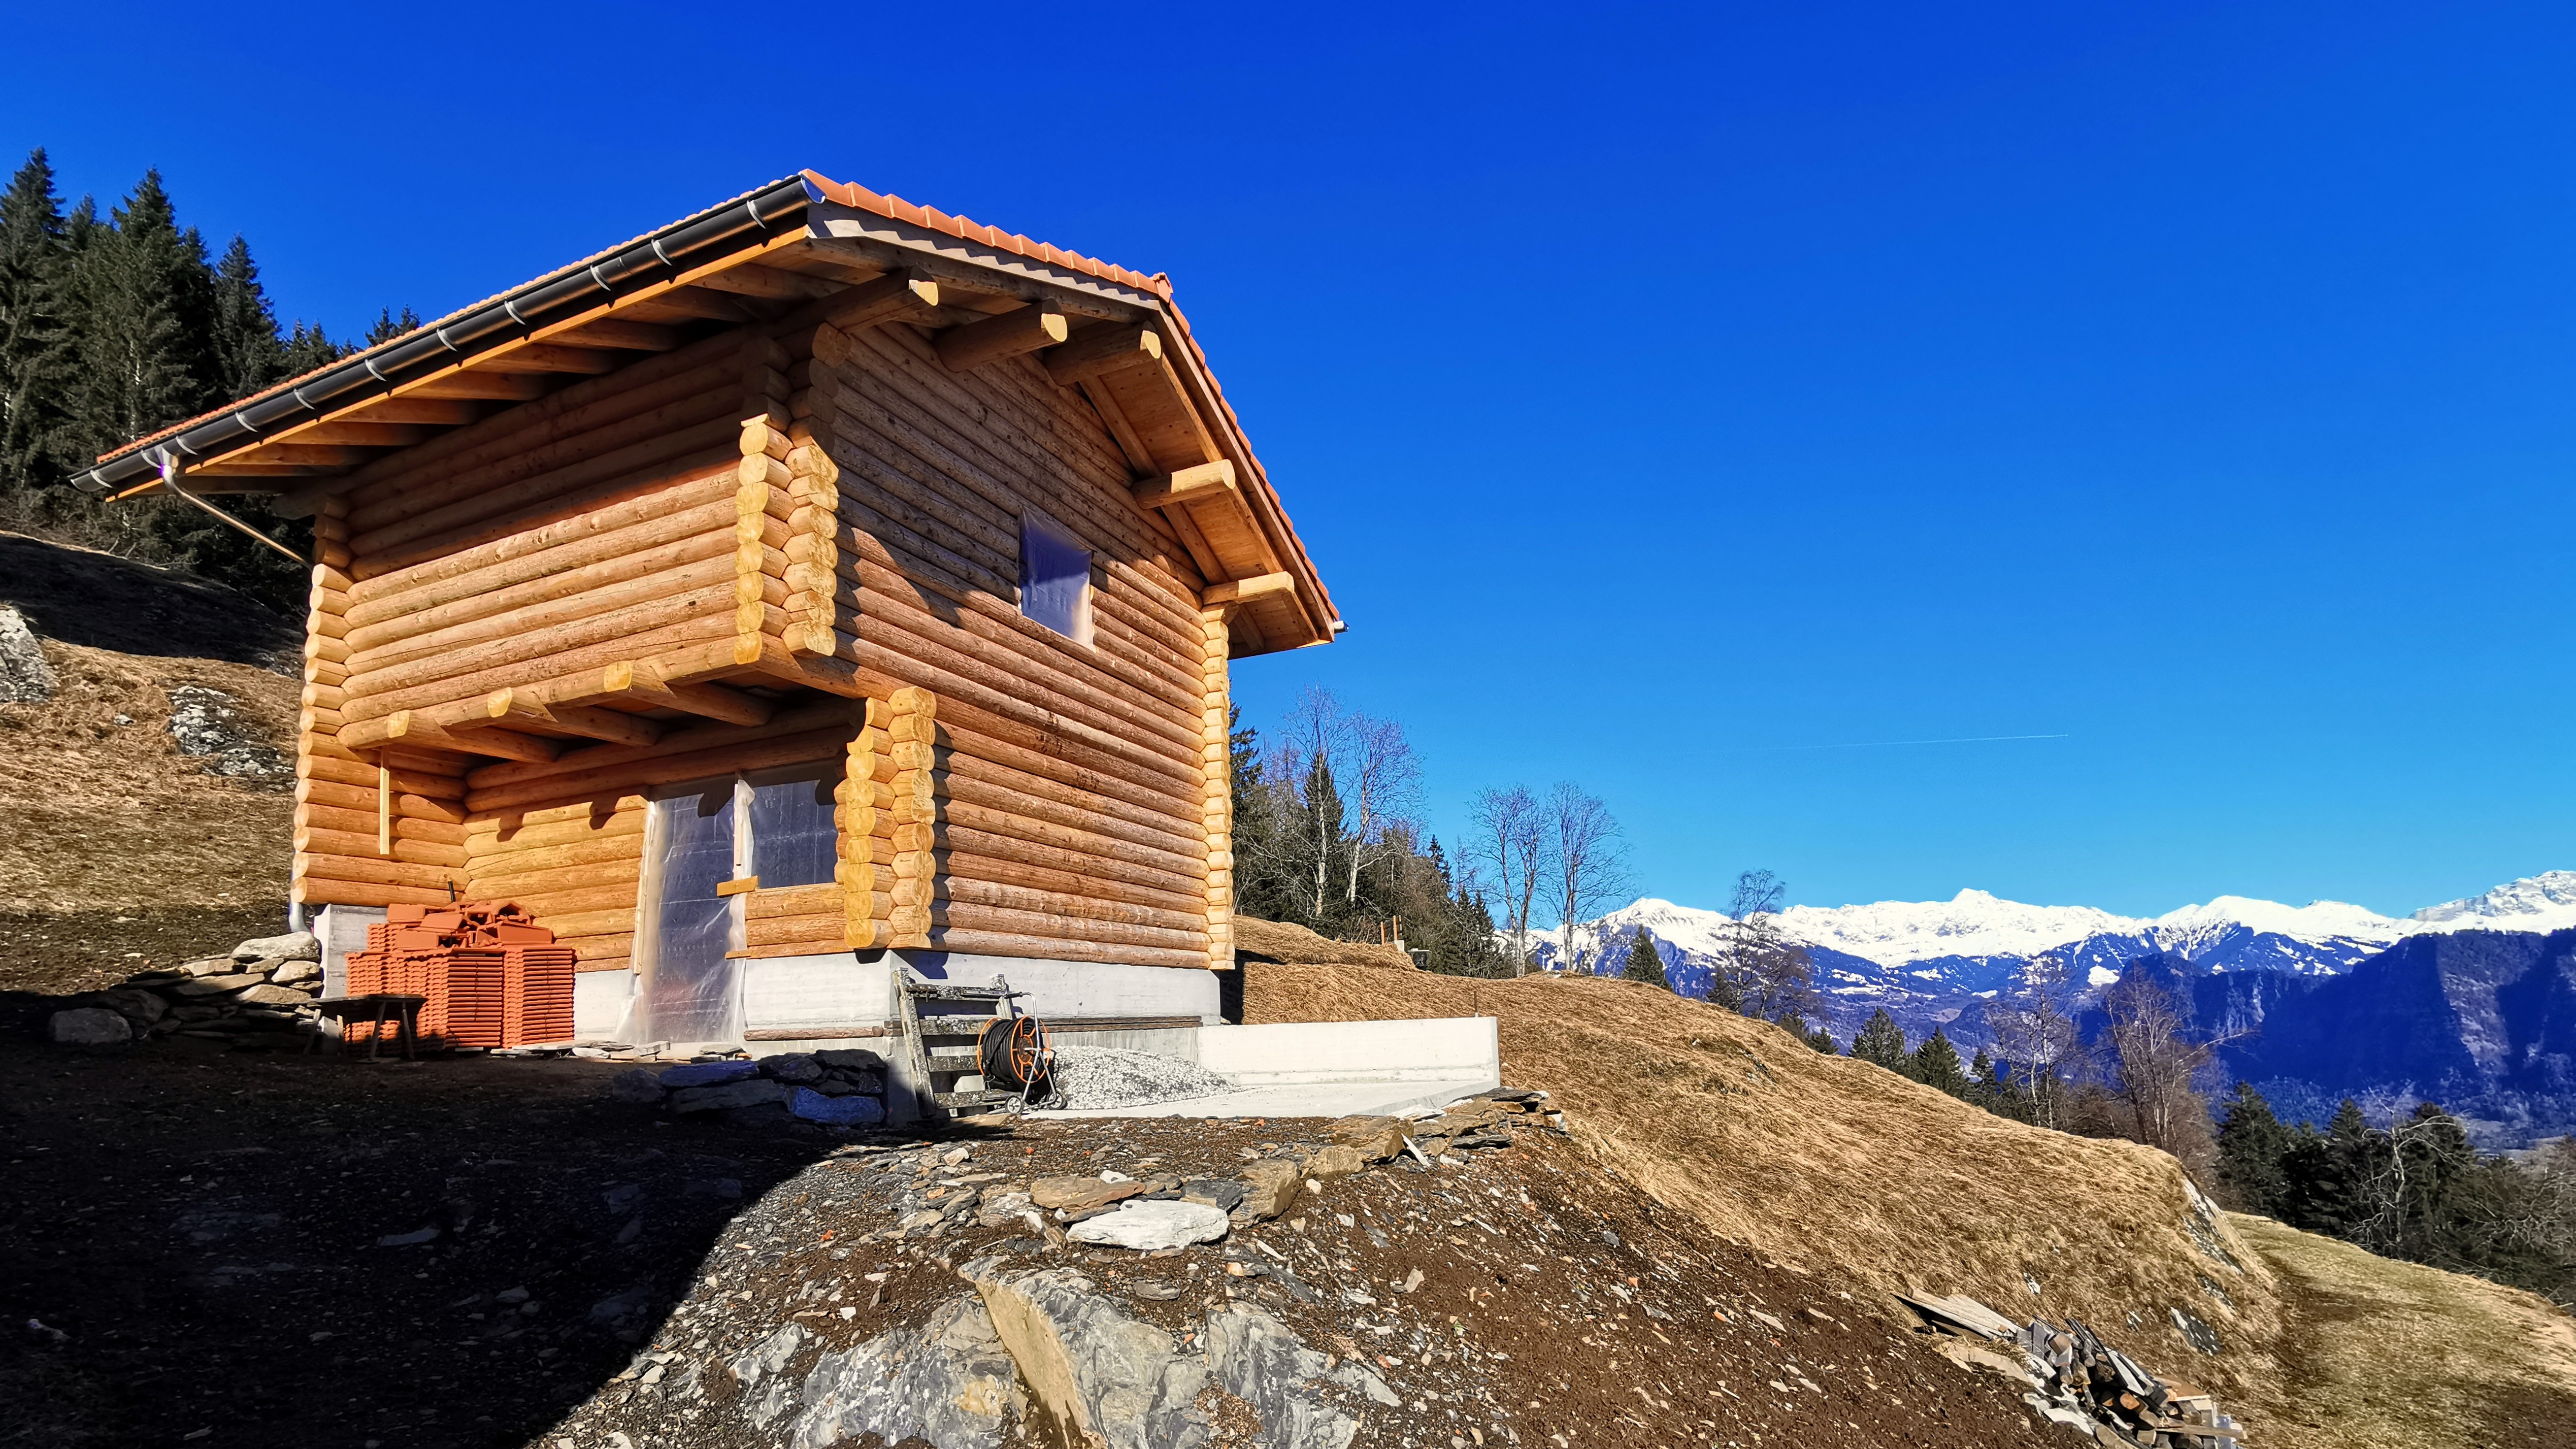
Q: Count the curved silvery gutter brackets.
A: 11